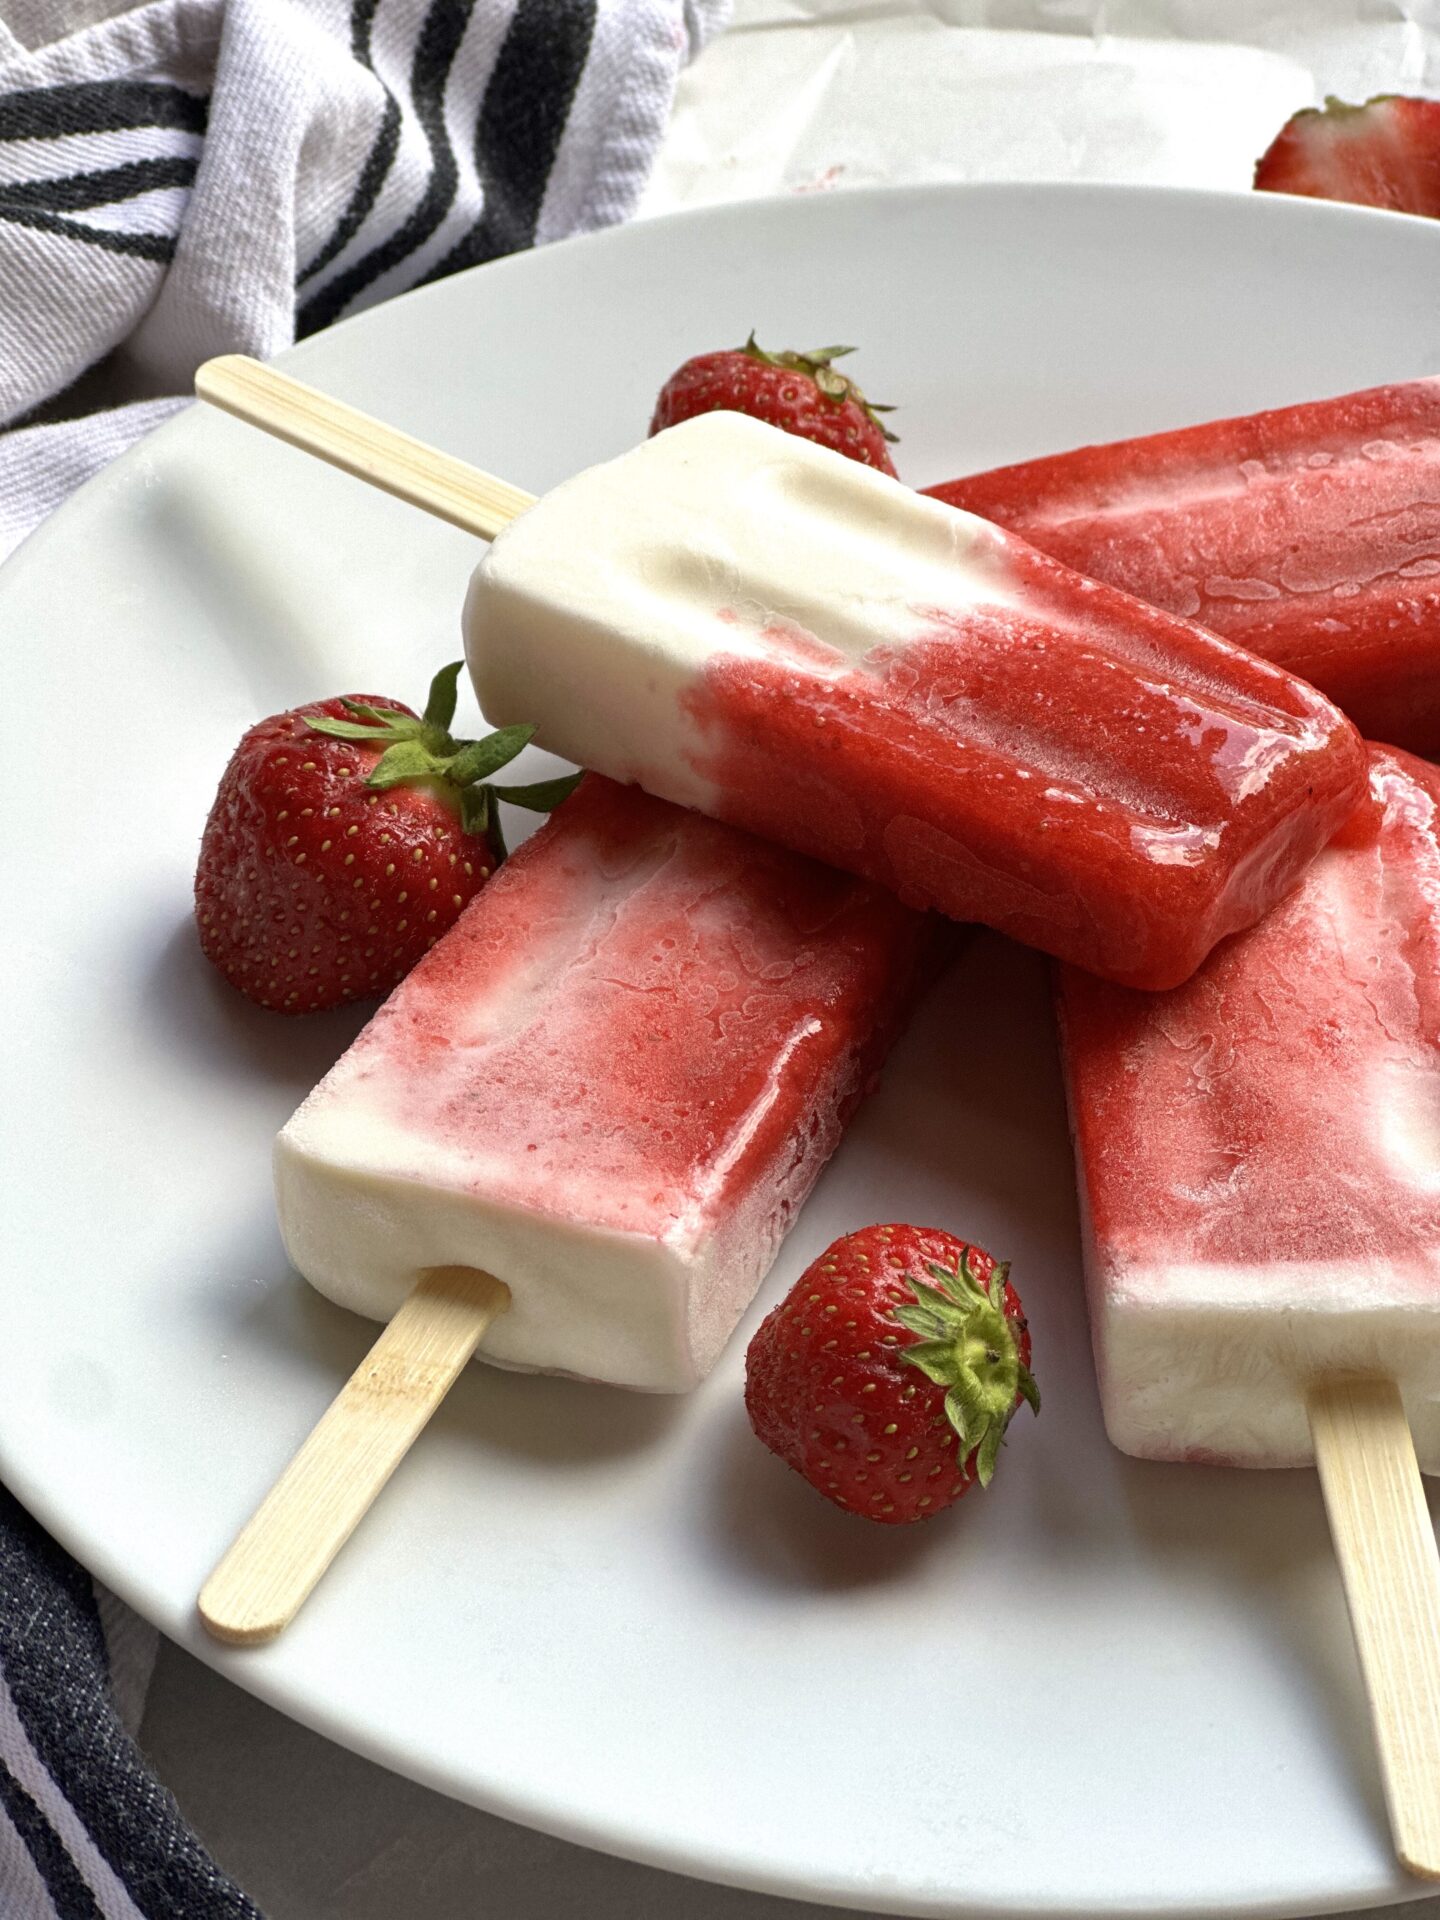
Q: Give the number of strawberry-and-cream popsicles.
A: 4